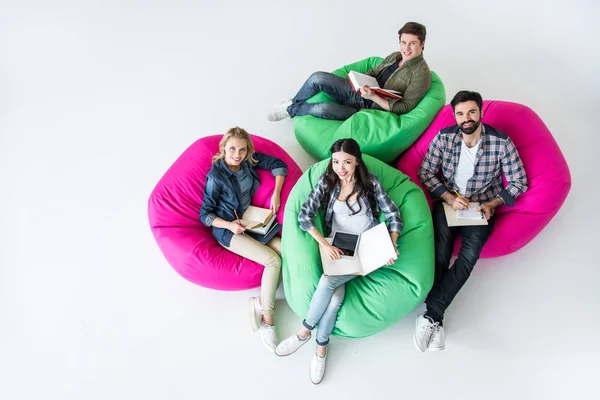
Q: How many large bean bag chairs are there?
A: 4